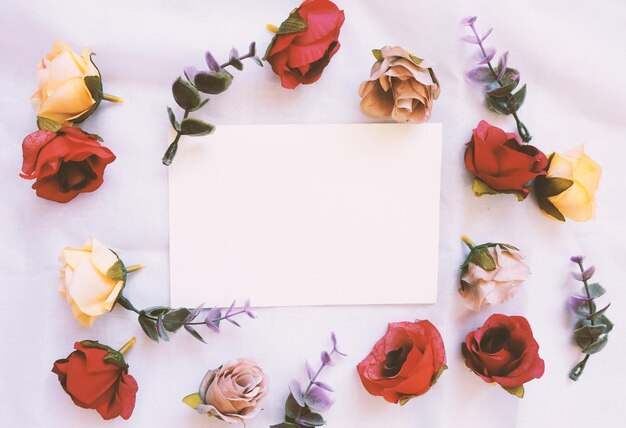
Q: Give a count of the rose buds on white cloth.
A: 12